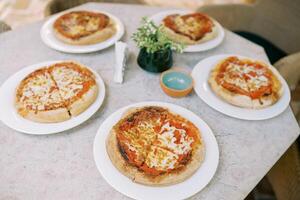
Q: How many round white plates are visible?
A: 5